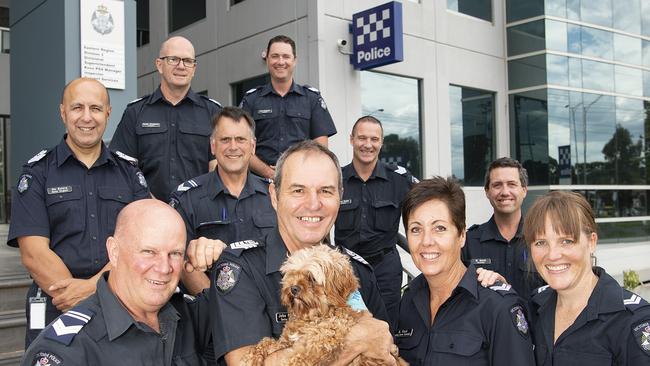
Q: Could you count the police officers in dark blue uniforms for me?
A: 10